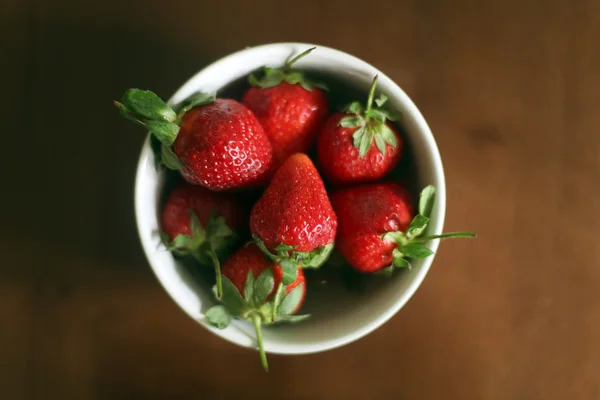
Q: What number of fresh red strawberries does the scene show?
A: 7